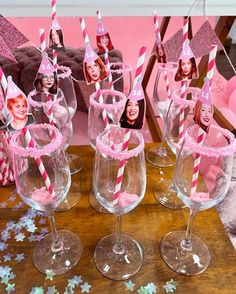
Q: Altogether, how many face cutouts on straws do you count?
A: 9